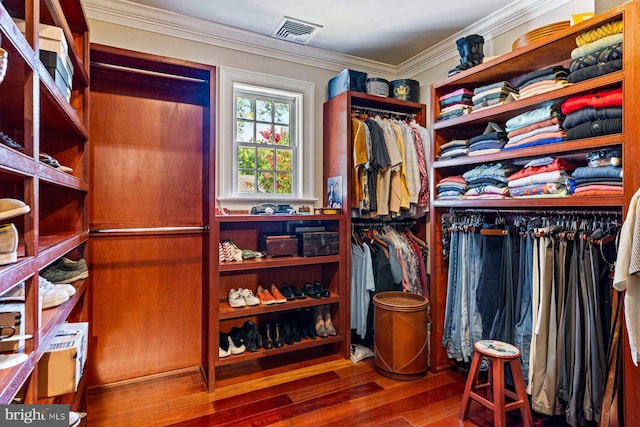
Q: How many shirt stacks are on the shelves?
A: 12